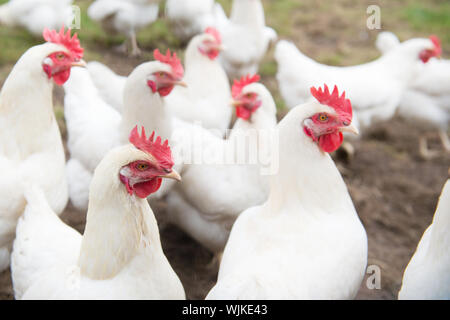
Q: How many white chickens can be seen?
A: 13